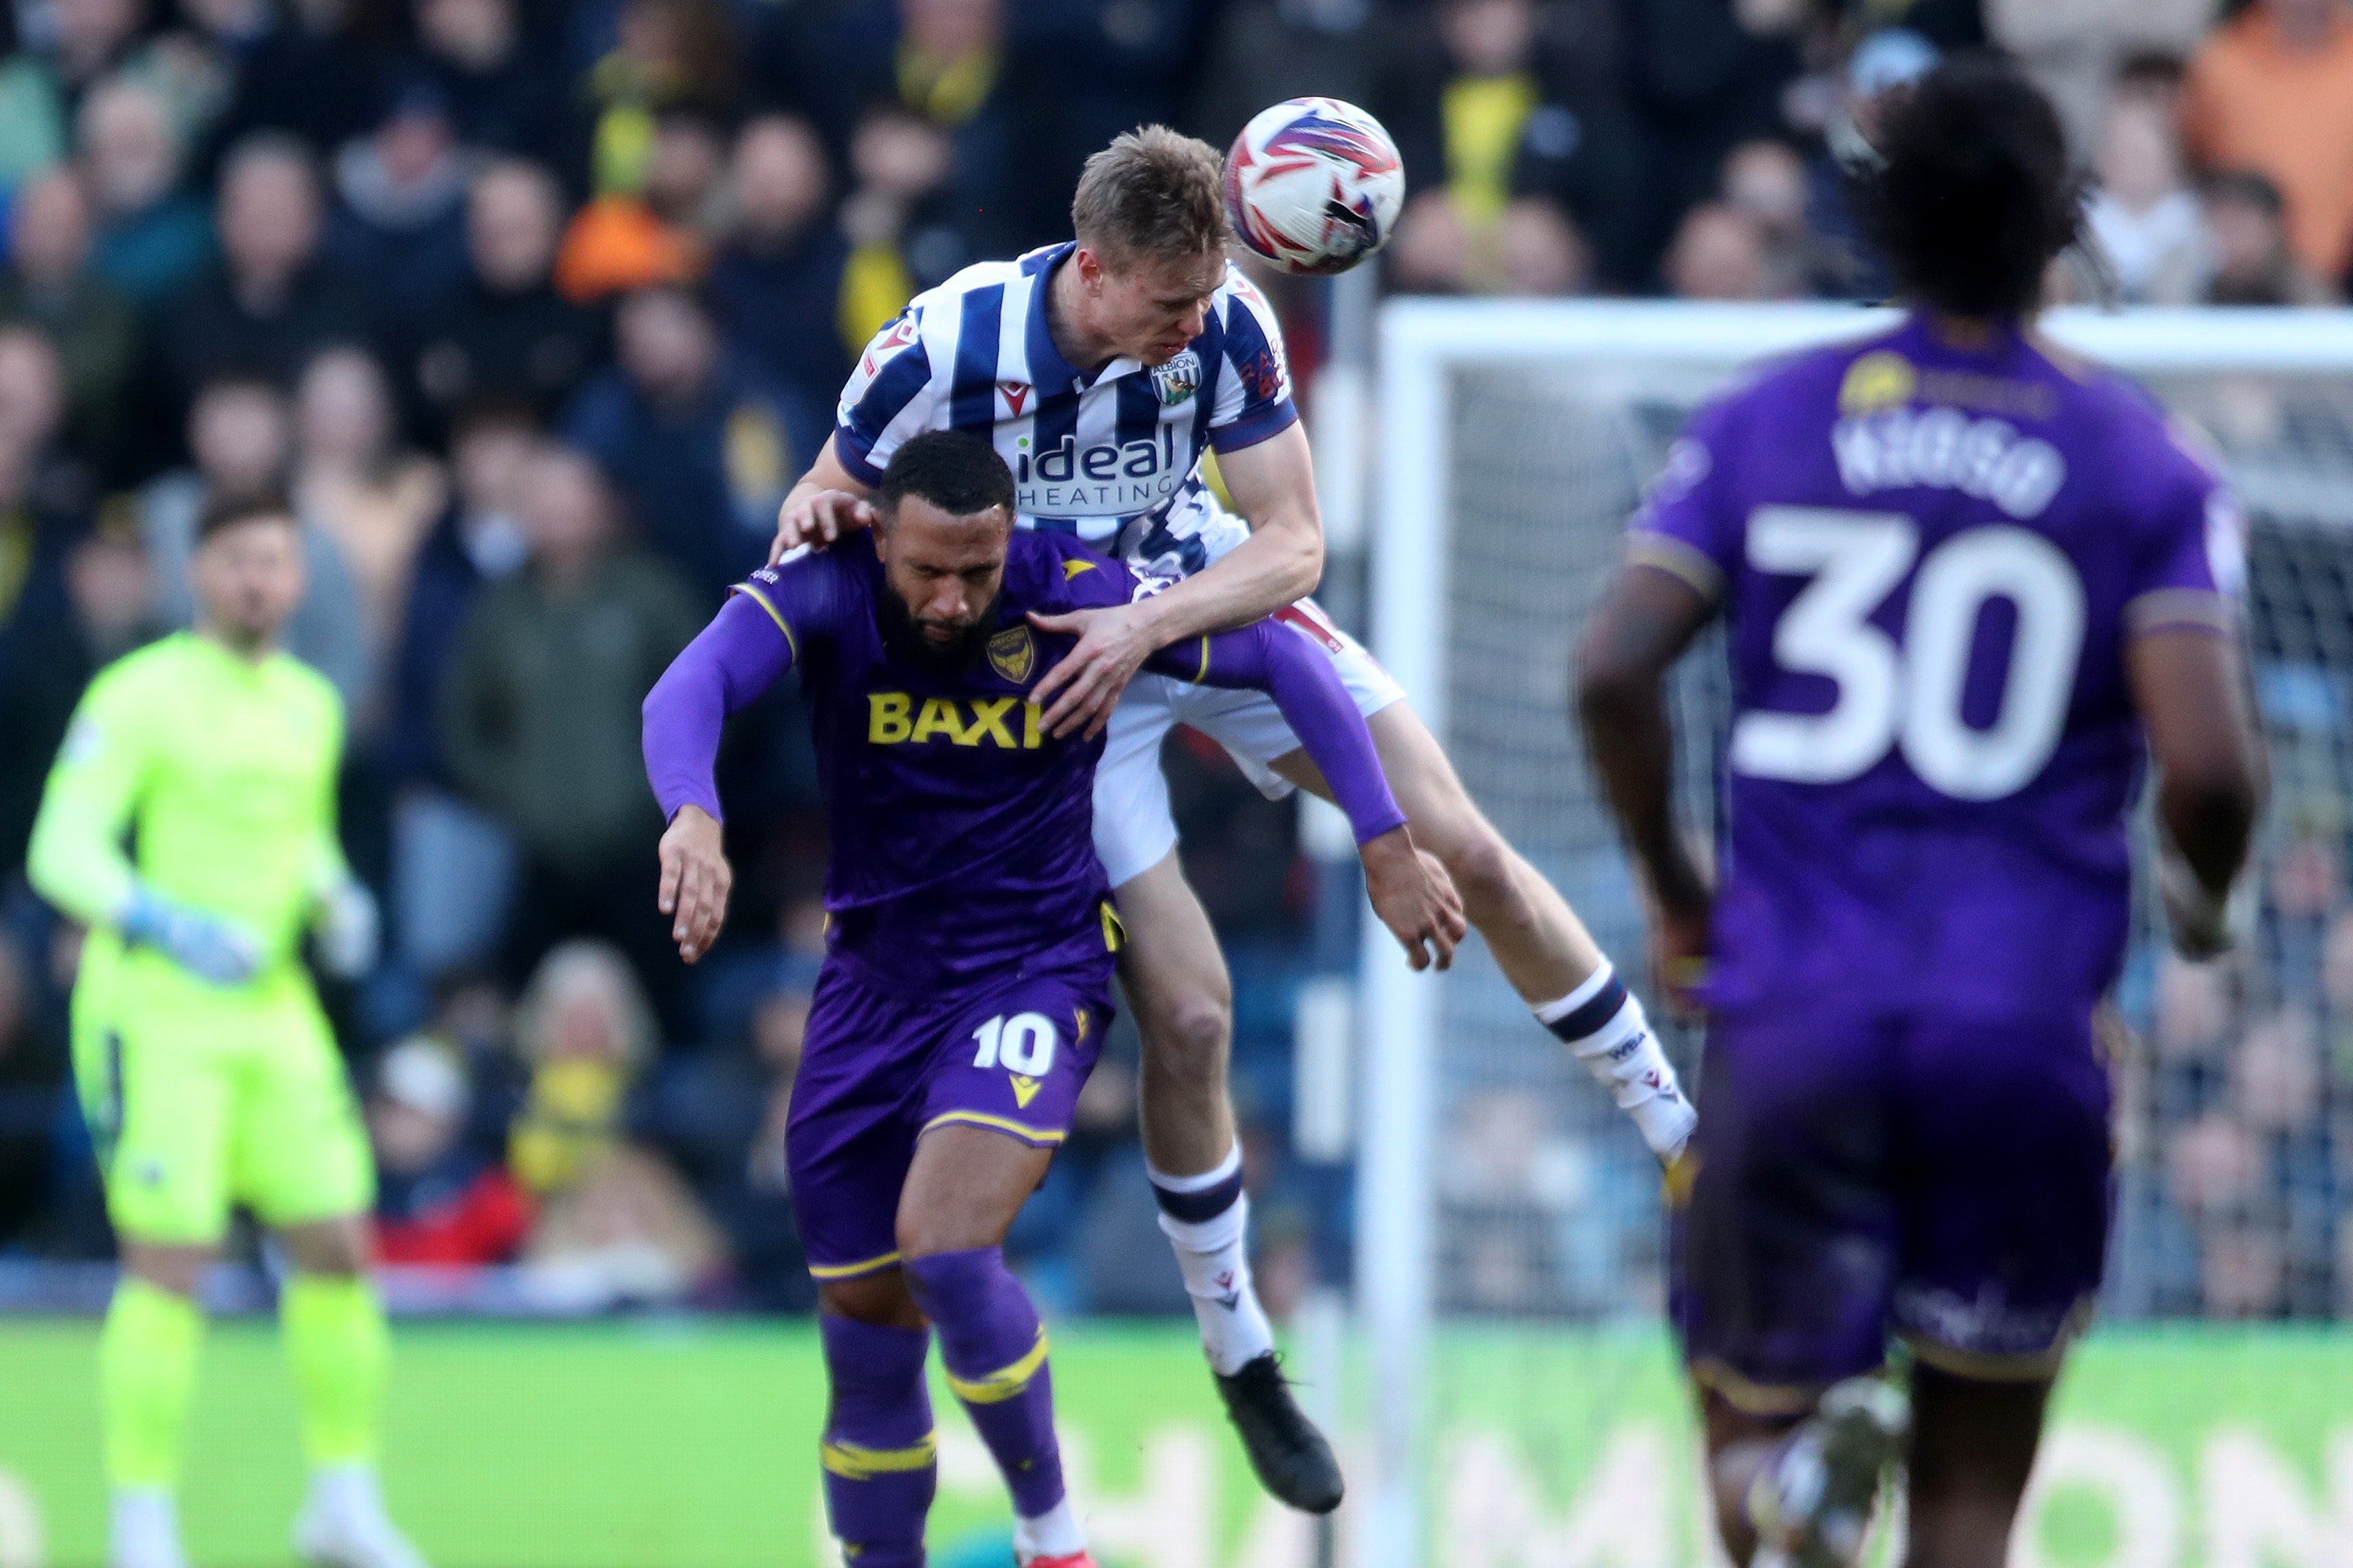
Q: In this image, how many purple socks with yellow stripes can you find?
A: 2